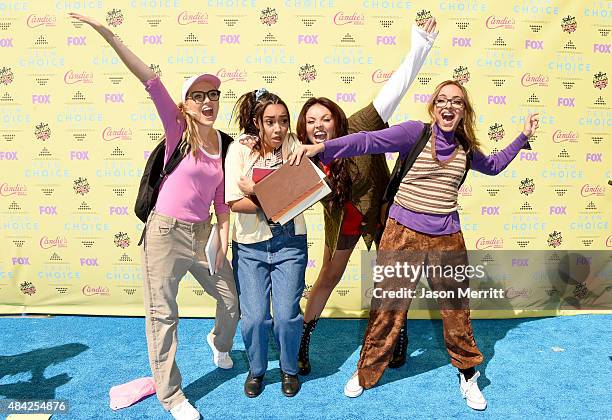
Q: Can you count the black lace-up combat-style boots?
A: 2